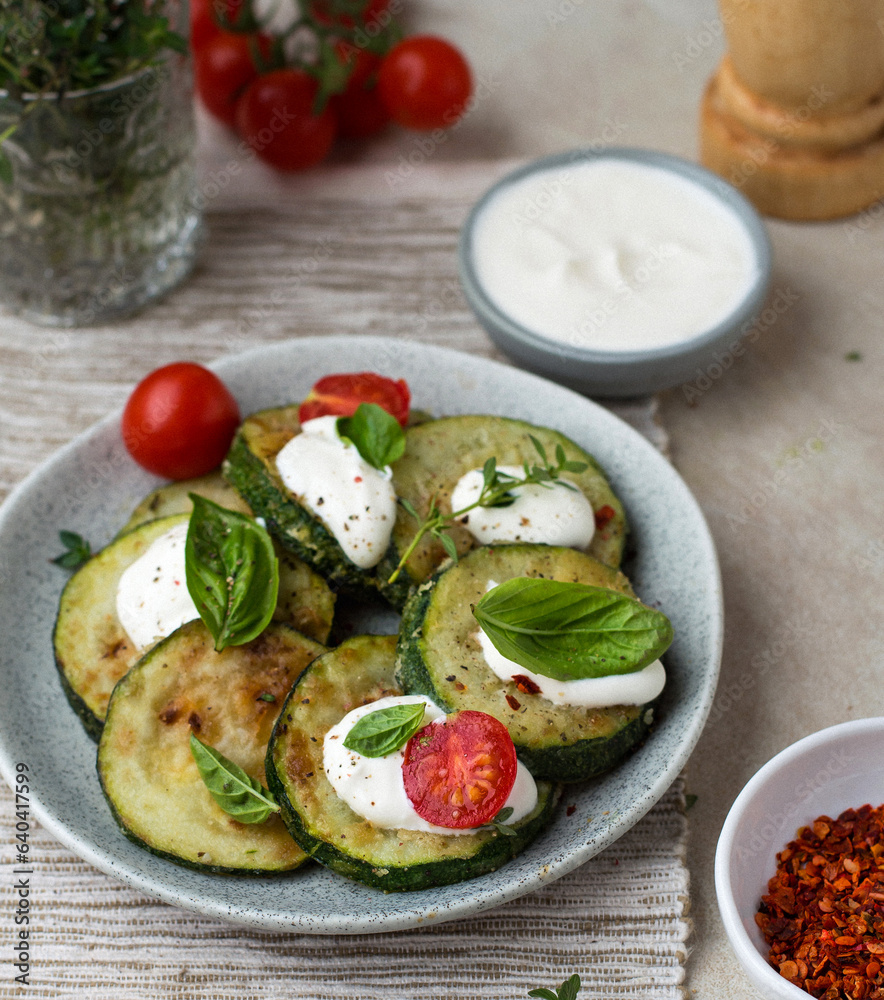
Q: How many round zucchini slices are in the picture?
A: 7